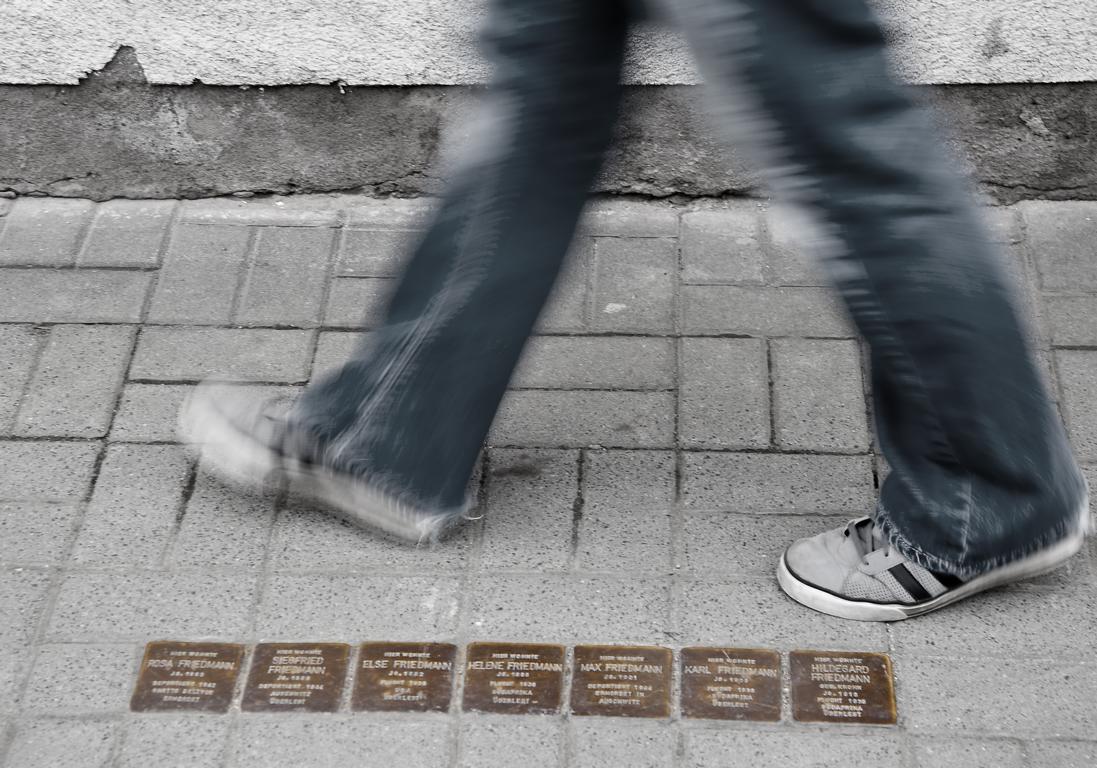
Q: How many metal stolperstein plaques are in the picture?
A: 7